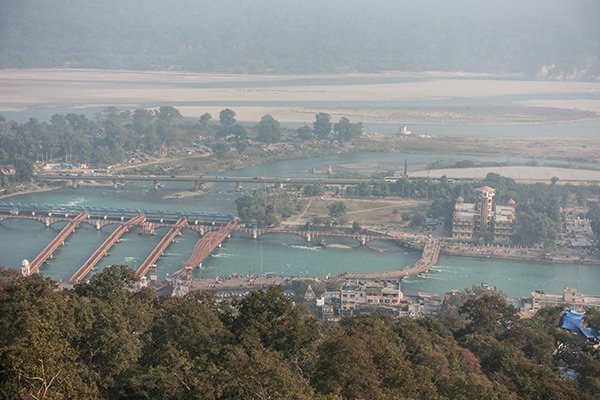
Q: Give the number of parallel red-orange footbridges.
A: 4